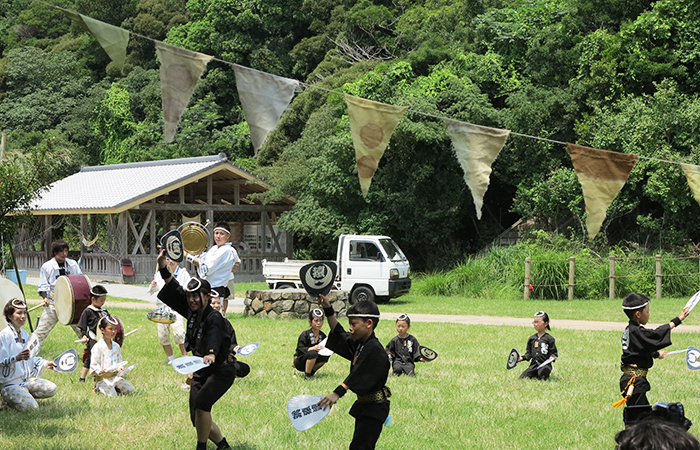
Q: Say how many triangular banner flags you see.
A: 7